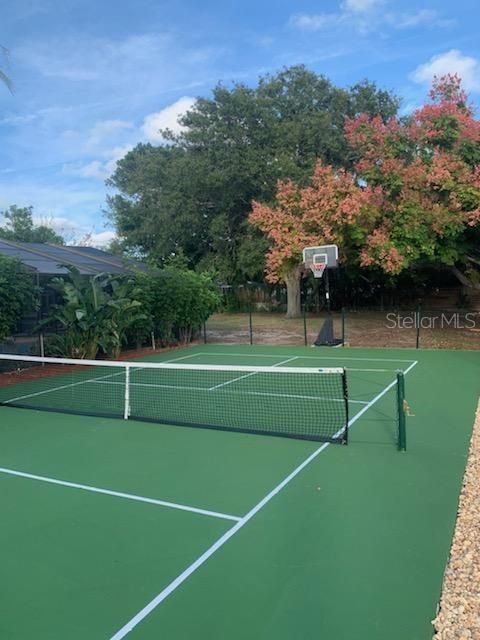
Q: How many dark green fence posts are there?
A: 5